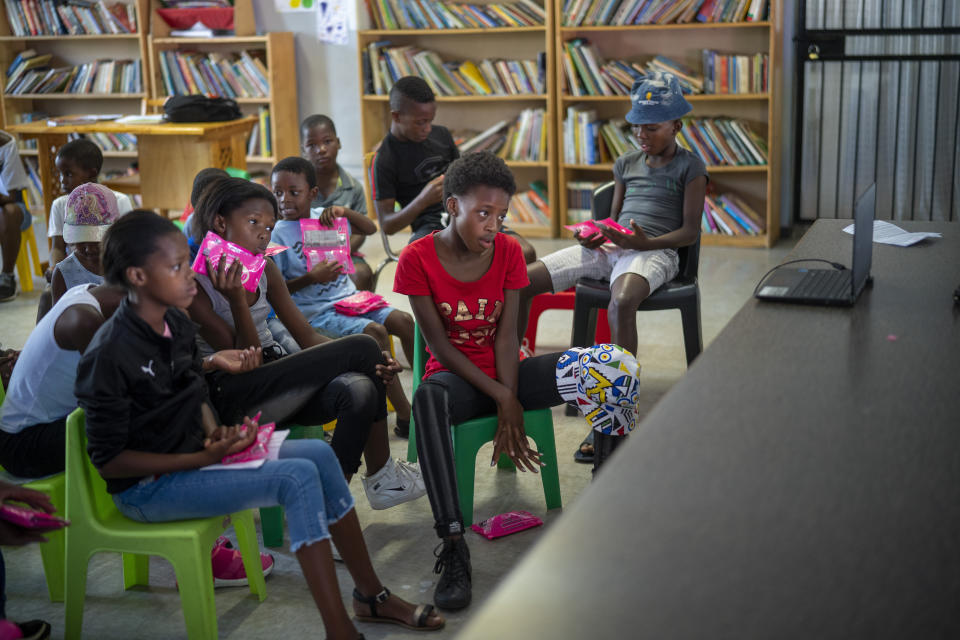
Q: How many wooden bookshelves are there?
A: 4